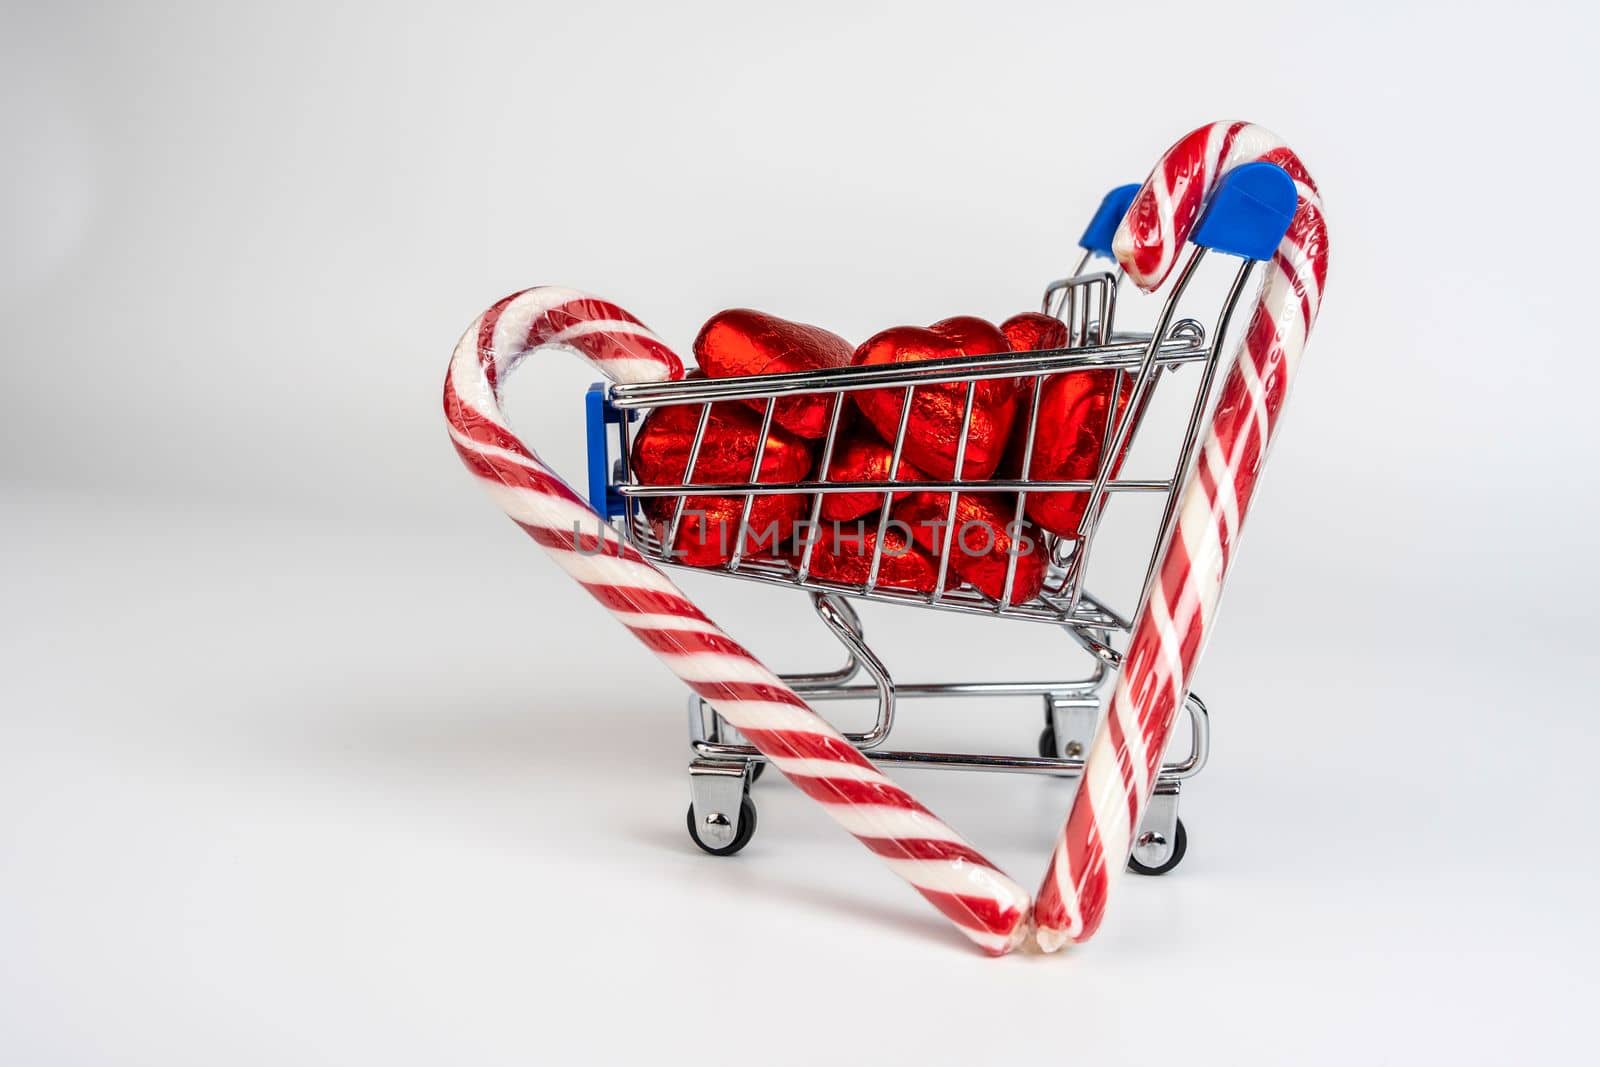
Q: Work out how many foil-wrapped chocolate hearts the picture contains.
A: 9